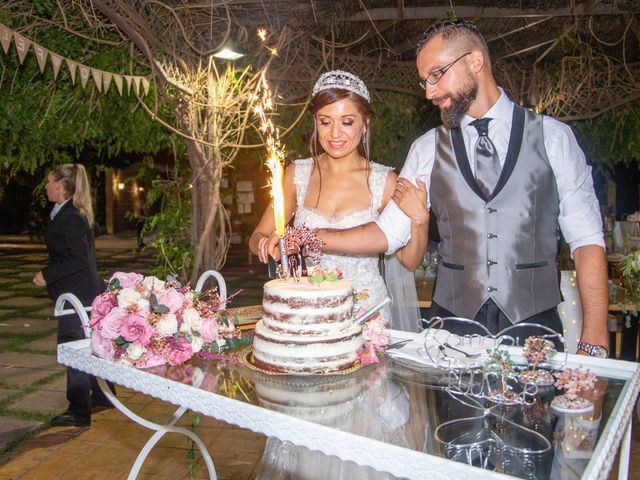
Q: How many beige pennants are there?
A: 12